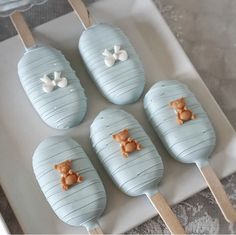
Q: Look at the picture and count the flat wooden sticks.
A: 5